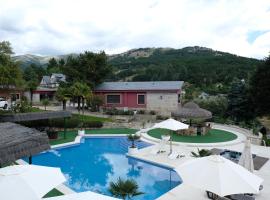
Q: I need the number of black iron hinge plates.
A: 0